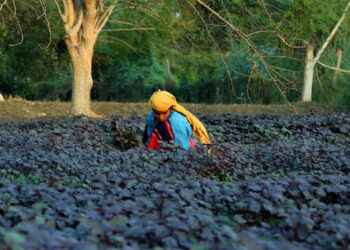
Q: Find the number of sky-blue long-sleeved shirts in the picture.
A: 1